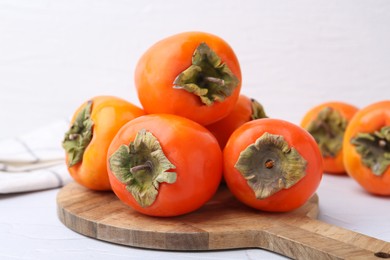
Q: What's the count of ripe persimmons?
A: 7